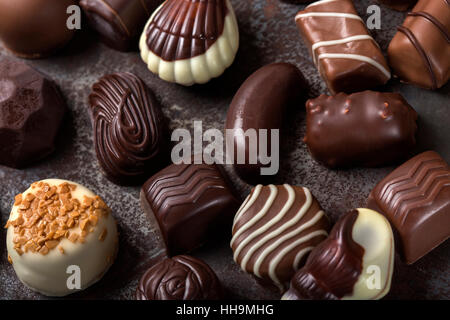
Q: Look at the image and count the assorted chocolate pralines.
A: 15